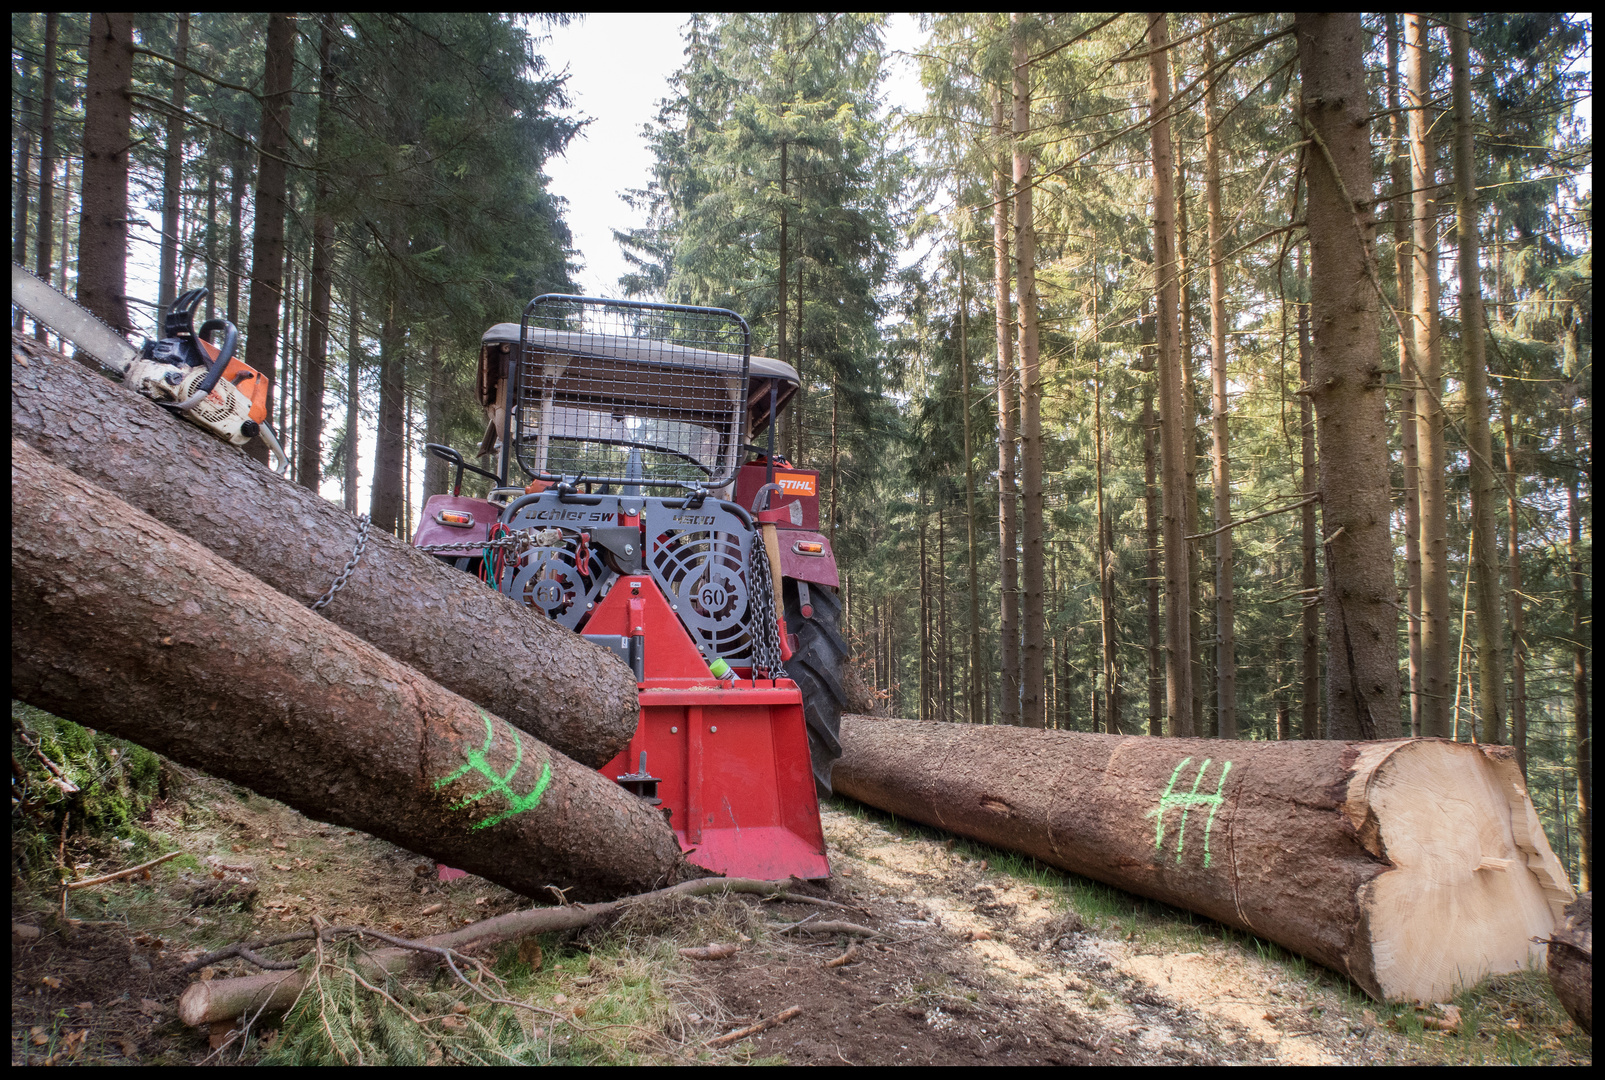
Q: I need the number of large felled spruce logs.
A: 3